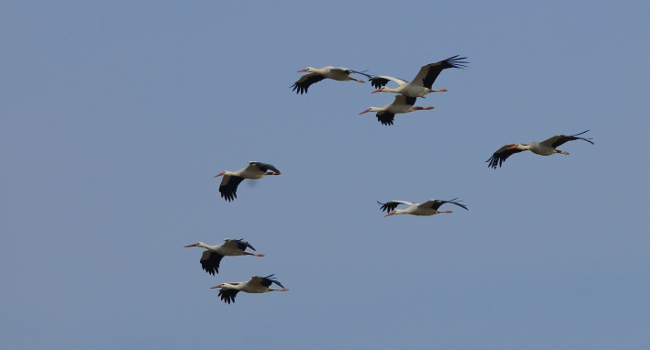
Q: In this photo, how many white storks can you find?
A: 8